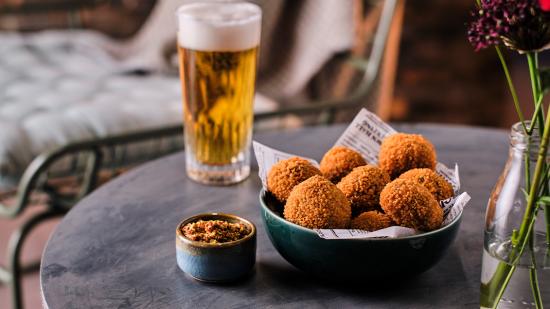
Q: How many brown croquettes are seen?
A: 8